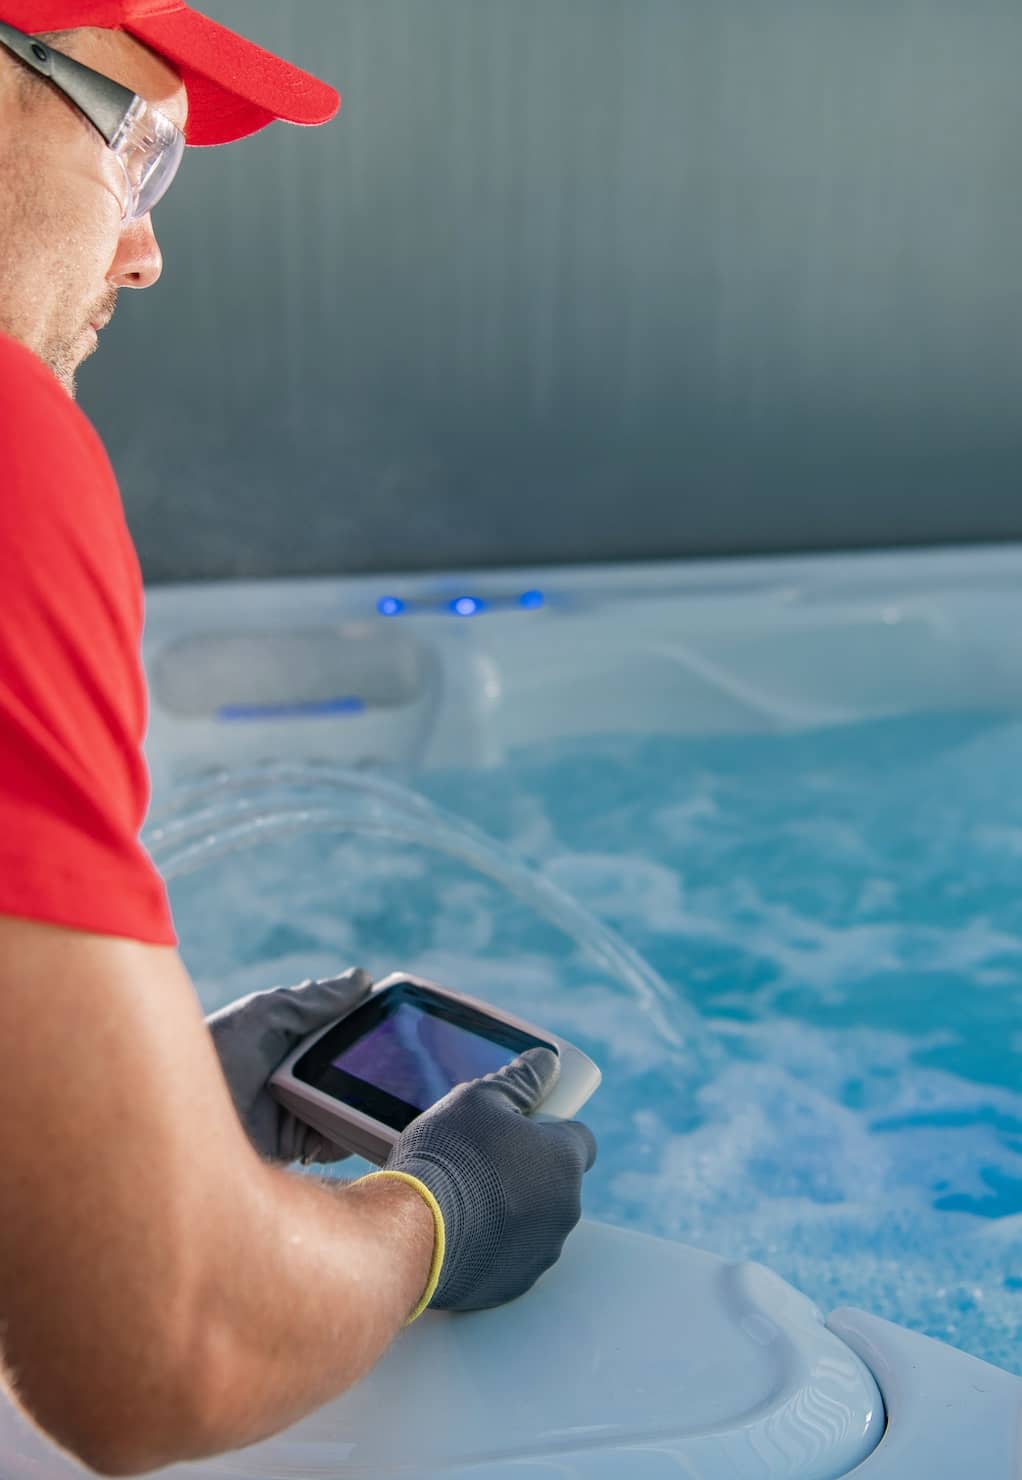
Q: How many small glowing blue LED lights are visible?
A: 3